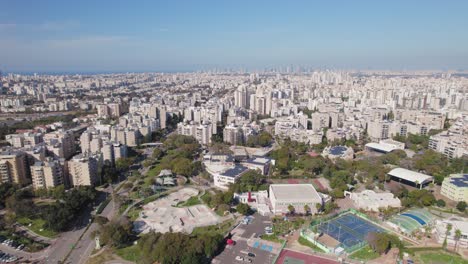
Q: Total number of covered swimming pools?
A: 1